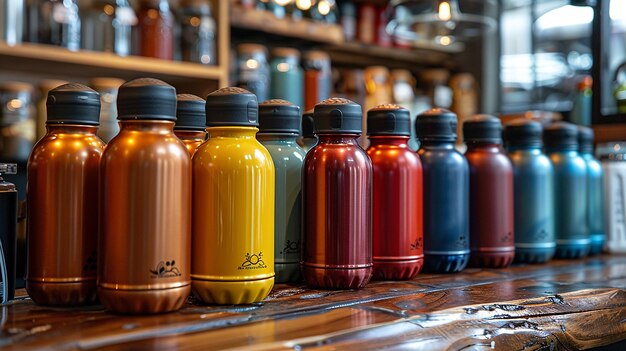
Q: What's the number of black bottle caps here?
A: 13